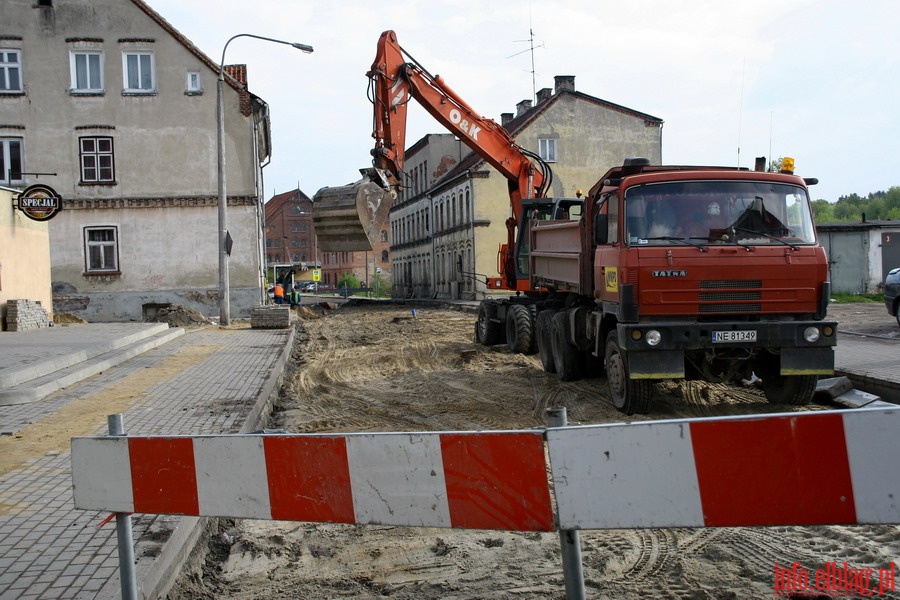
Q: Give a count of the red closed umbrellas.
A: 0